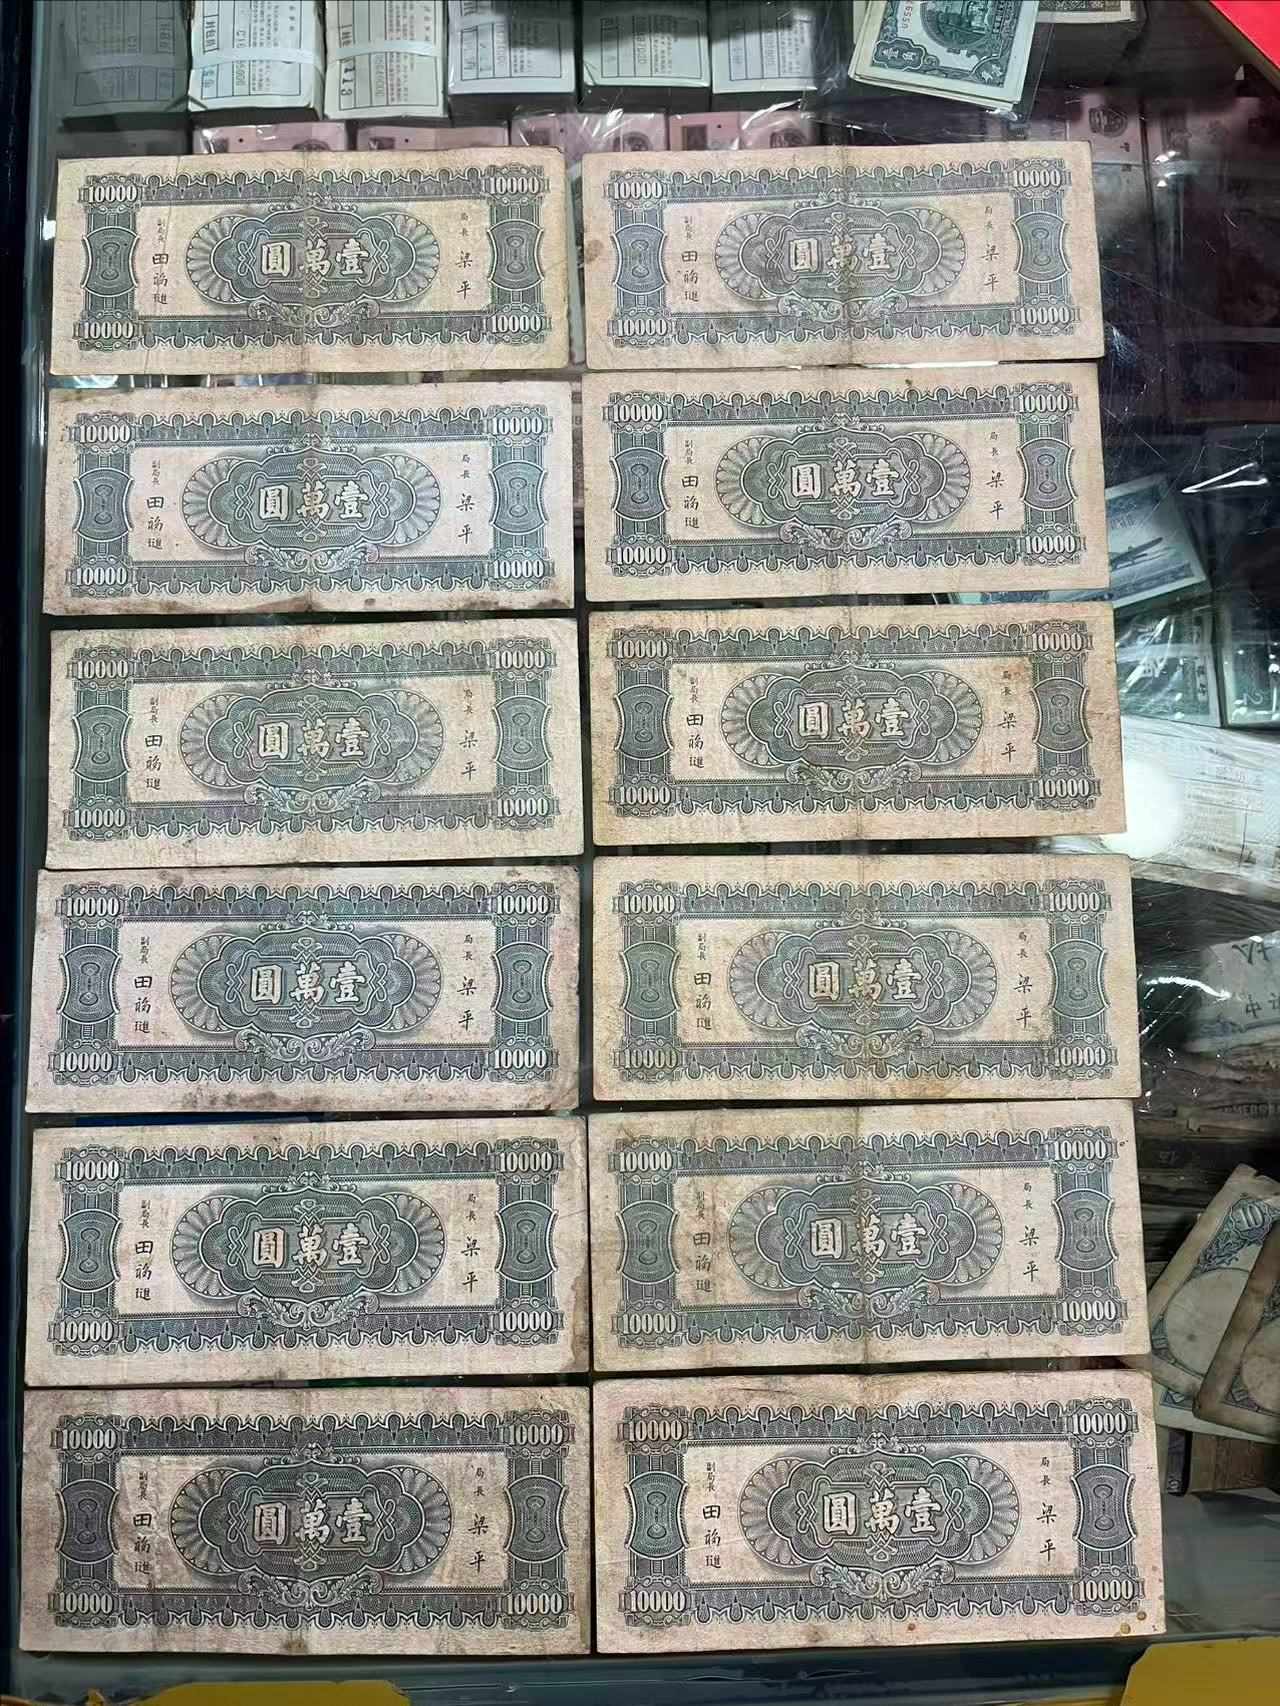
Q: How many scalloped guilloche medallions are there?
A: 12